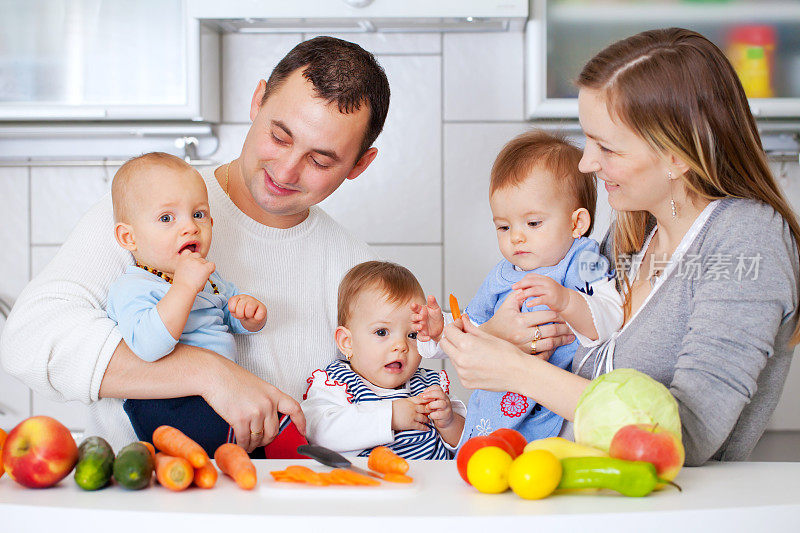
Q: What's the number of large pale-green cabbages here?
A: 1